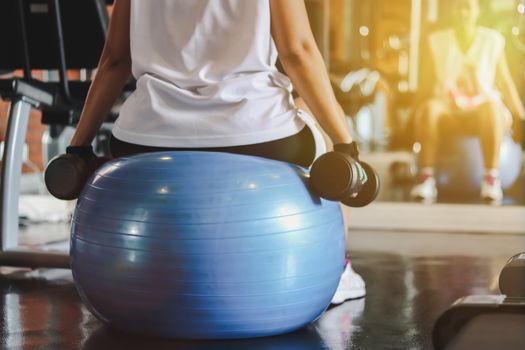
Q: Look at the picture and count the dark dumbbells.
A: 2